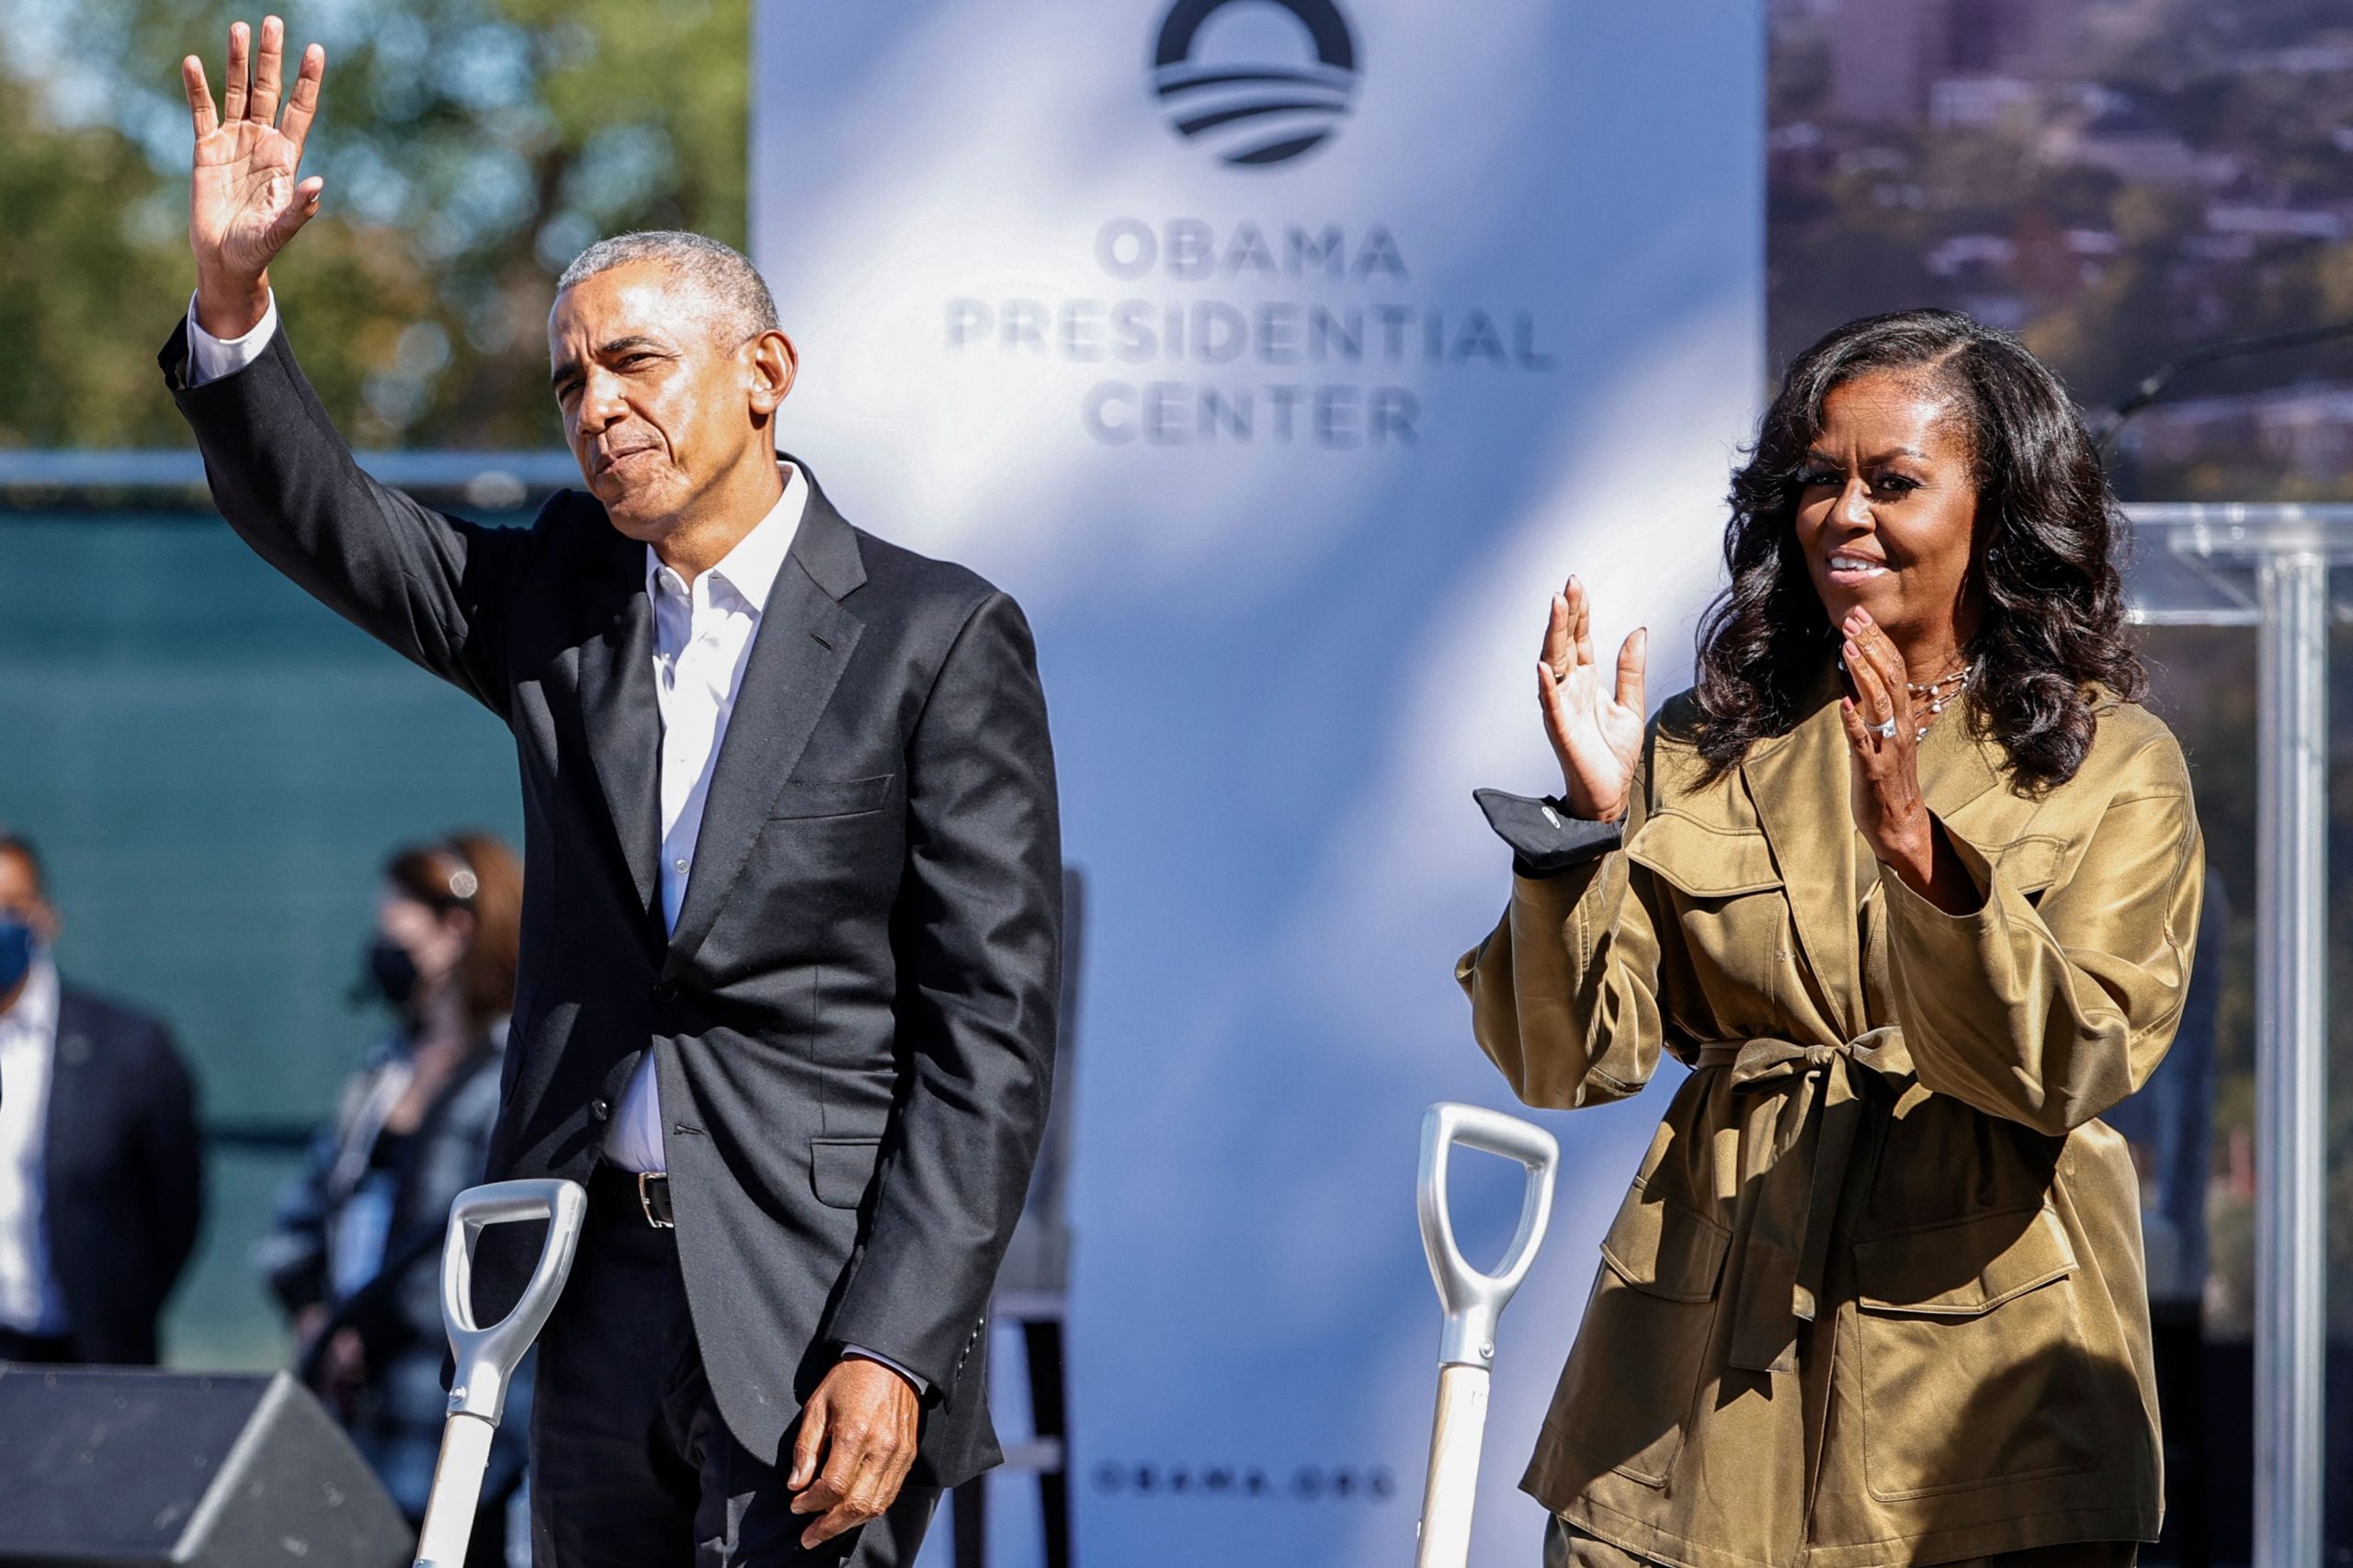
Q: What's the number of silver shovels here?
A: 2